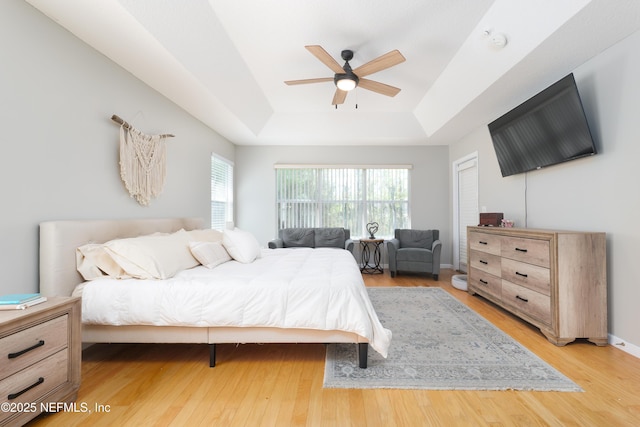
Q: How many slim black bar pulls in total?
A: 8